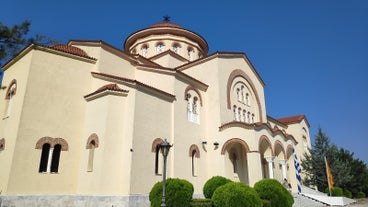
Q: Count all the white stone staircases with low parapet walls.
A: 1